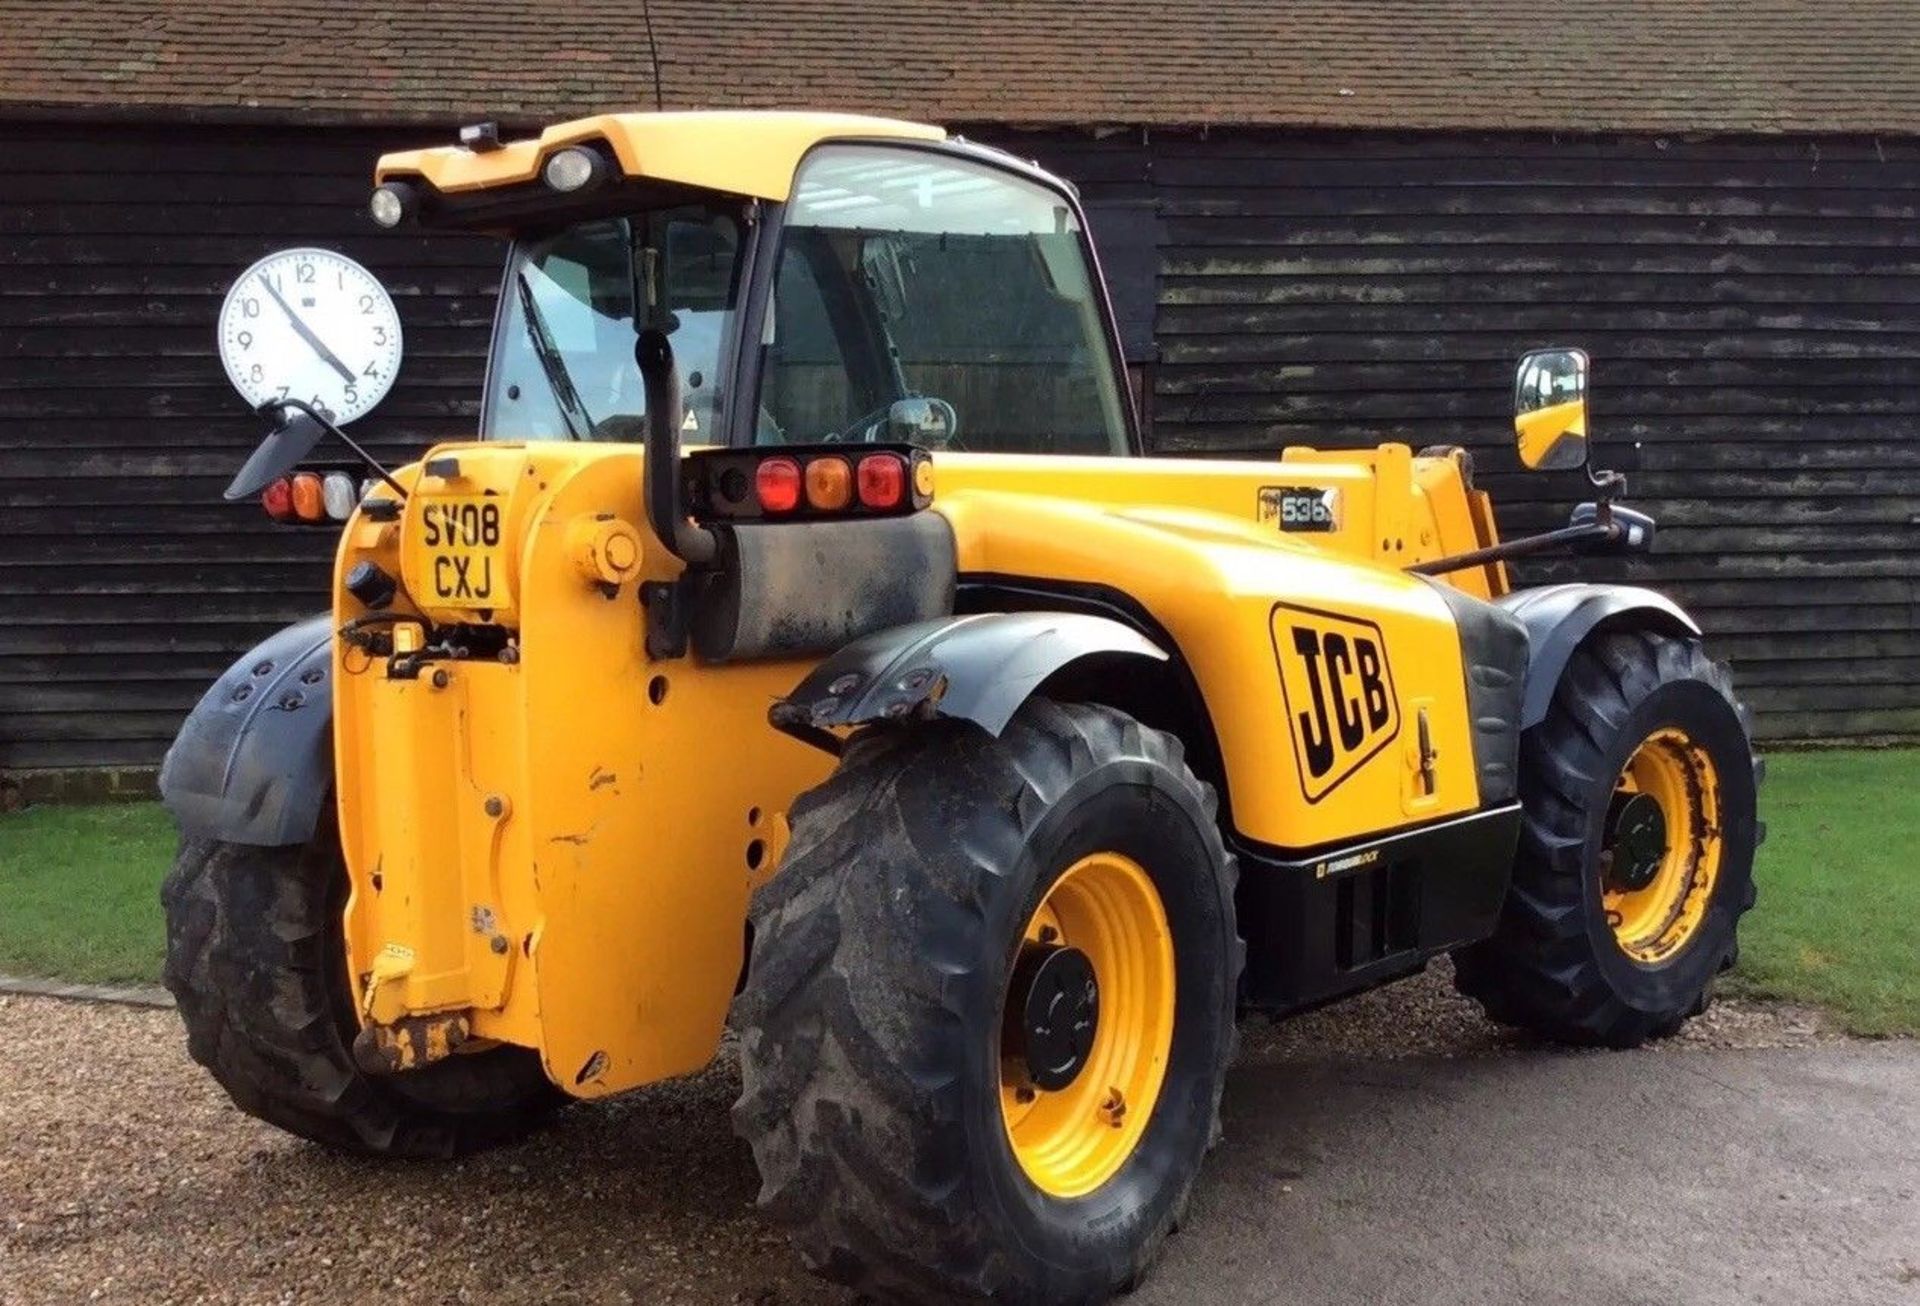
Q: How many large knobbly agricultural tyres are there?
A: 3